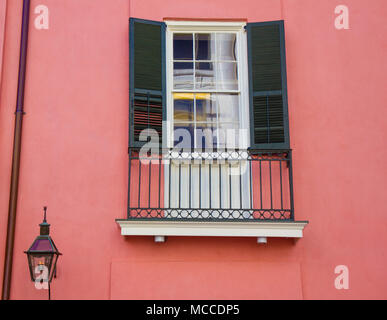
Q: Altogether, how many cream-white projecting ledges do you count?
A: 1